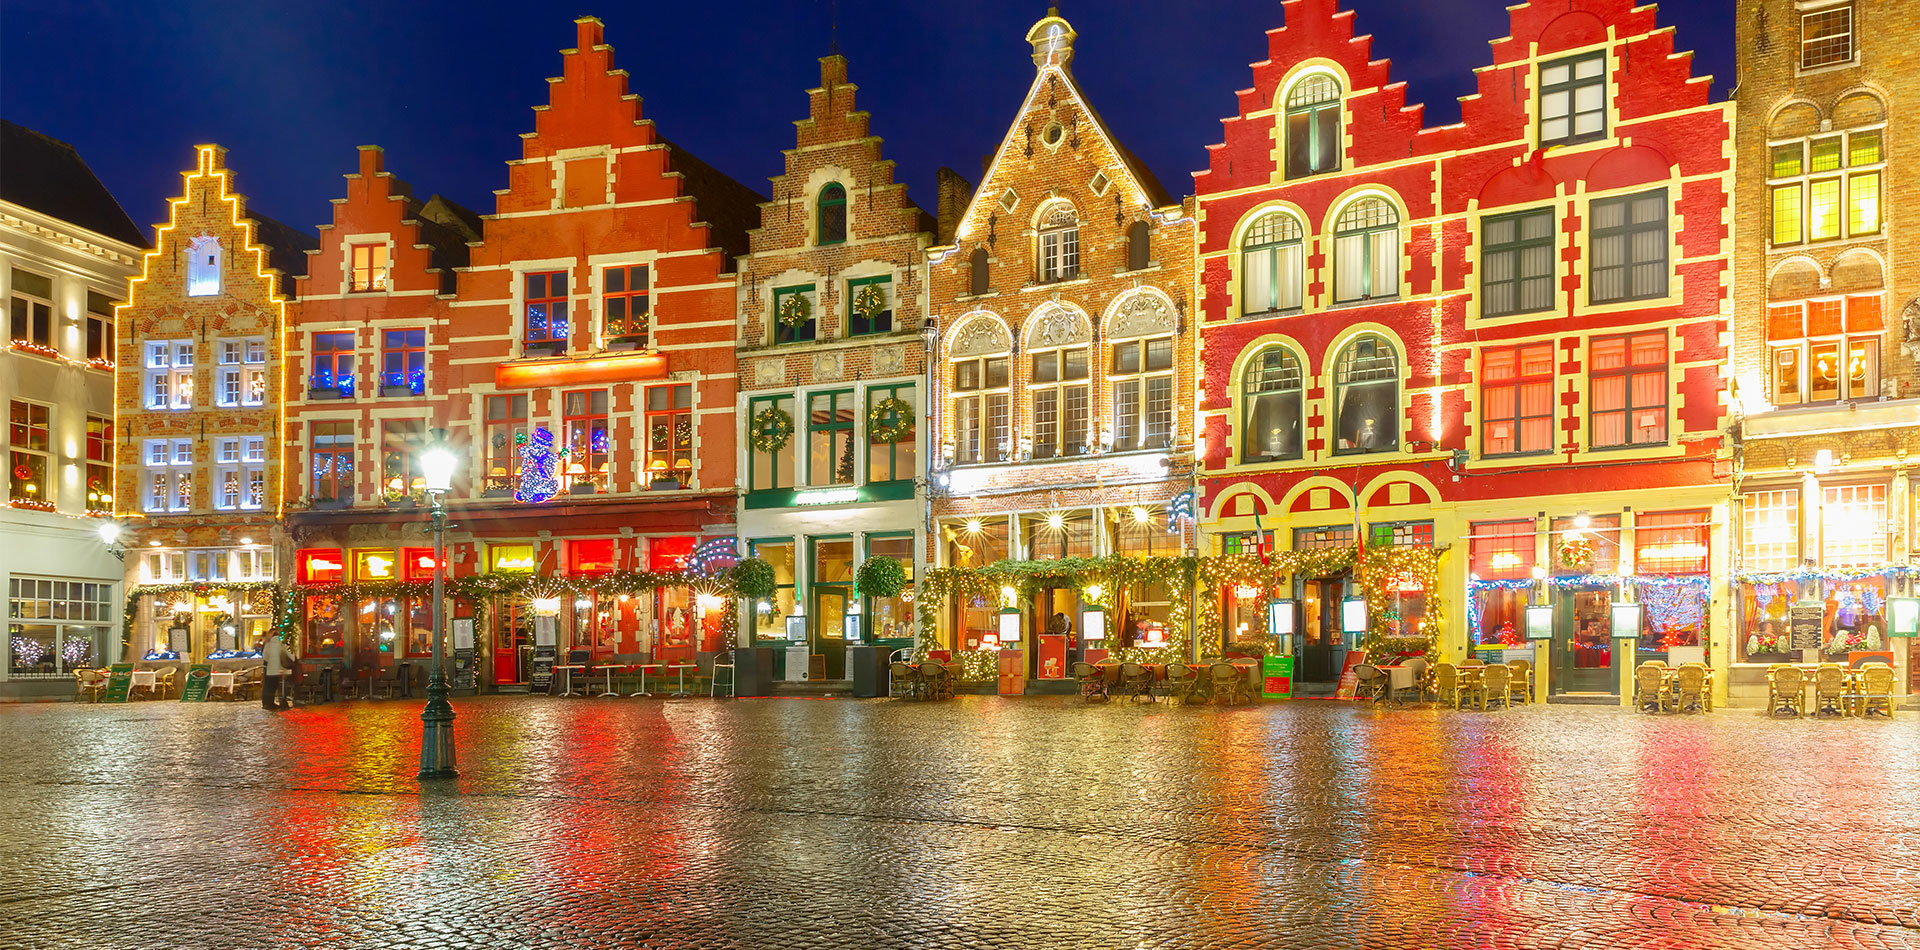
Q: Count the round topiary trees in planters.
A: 2